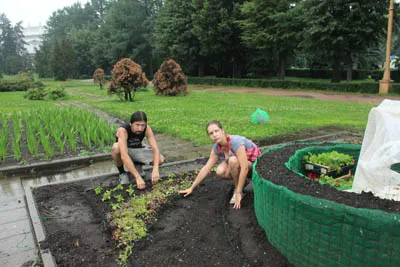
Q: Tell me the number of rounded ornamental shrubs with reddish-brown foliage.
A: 3